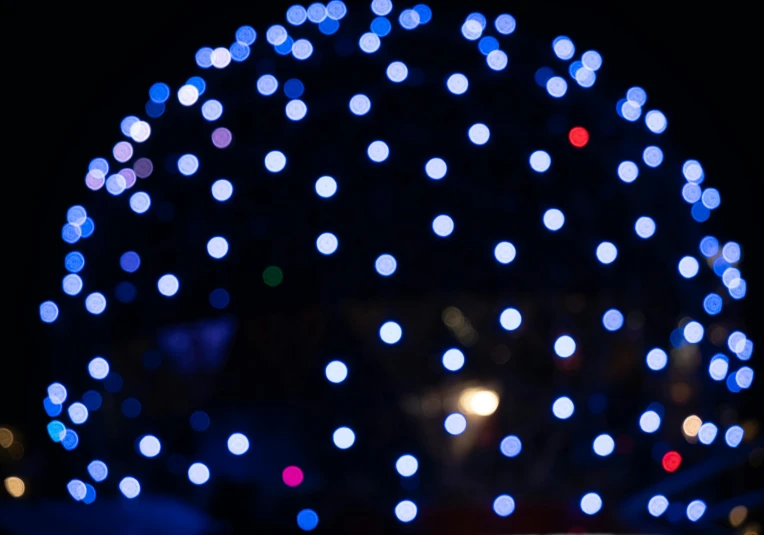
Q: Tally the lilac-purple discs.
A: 5